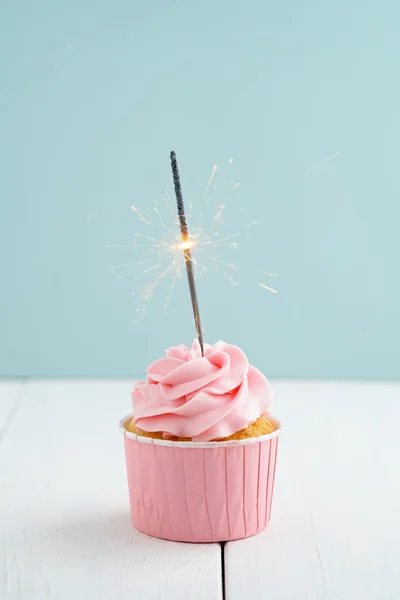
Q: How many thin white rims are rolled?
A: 1